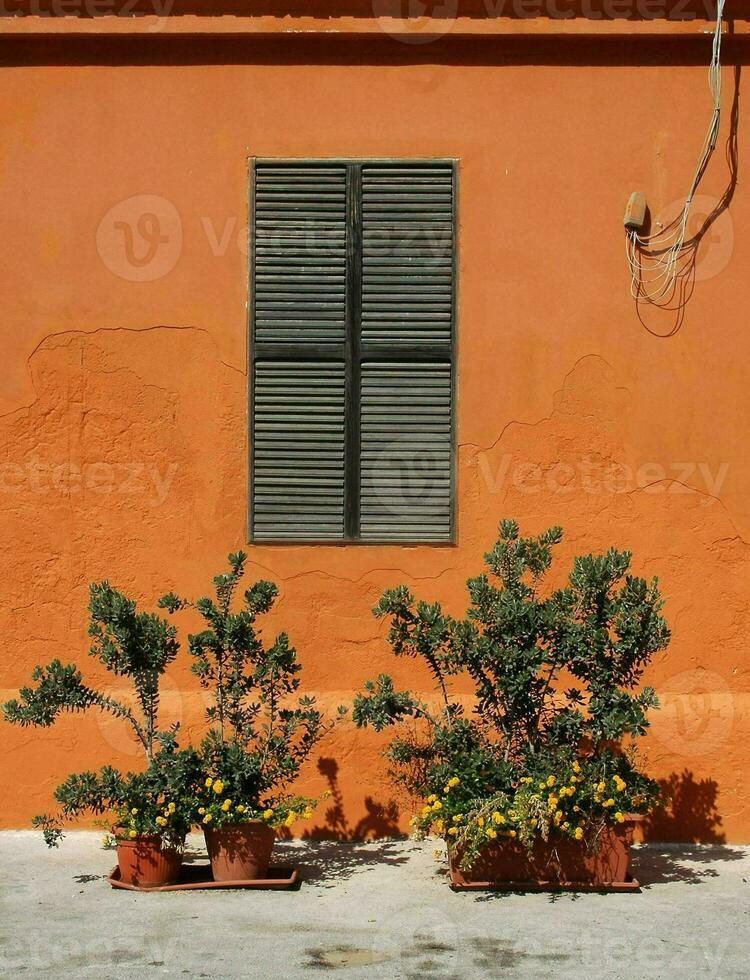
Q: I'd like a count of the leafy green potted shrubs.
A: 3